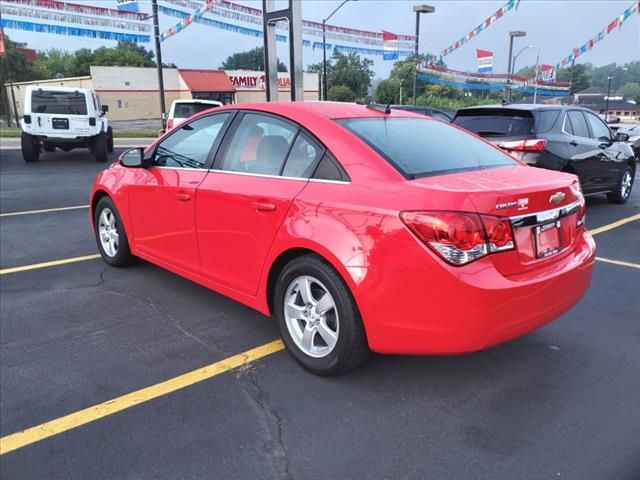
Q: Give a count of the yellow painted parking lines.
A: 5